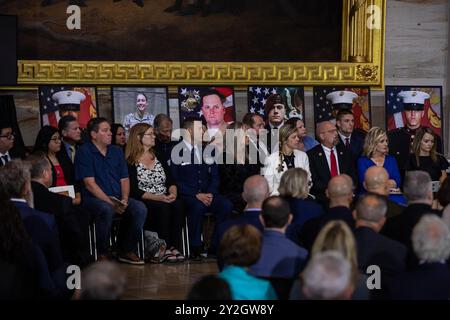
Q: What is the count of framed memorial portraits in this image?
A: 6